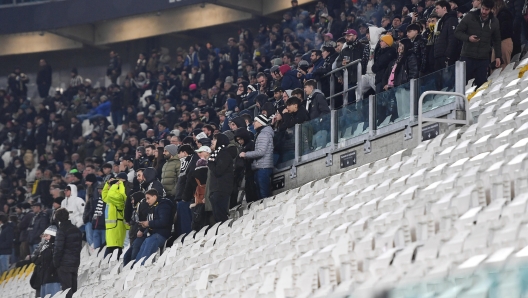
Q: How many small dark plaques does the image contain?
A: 3